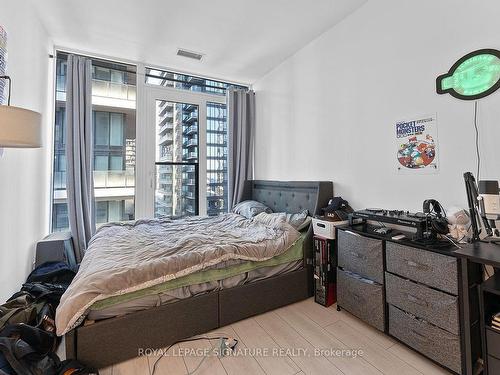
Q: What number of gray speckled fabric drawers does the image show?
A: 5